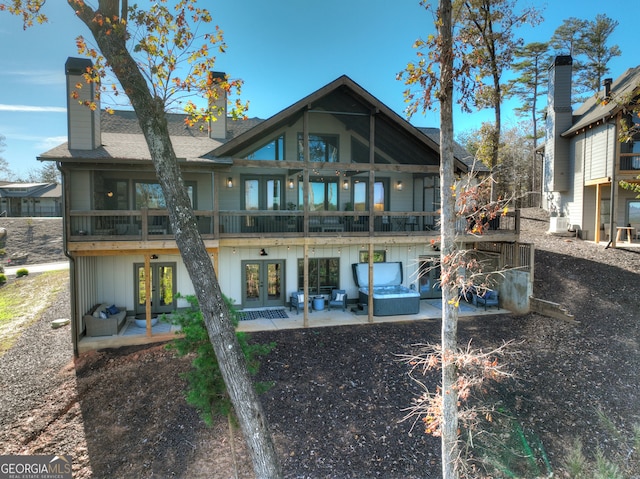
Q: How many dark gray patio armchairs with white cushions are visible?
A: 2